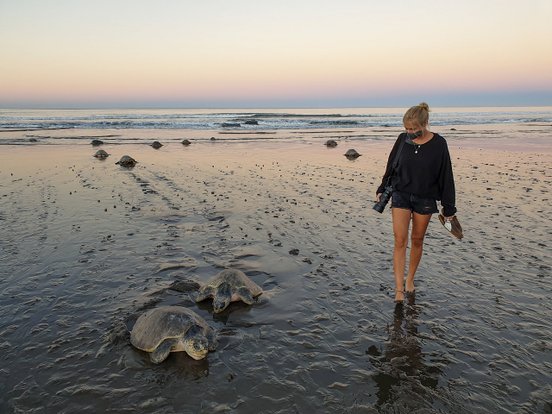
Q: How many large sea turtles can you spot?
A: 2